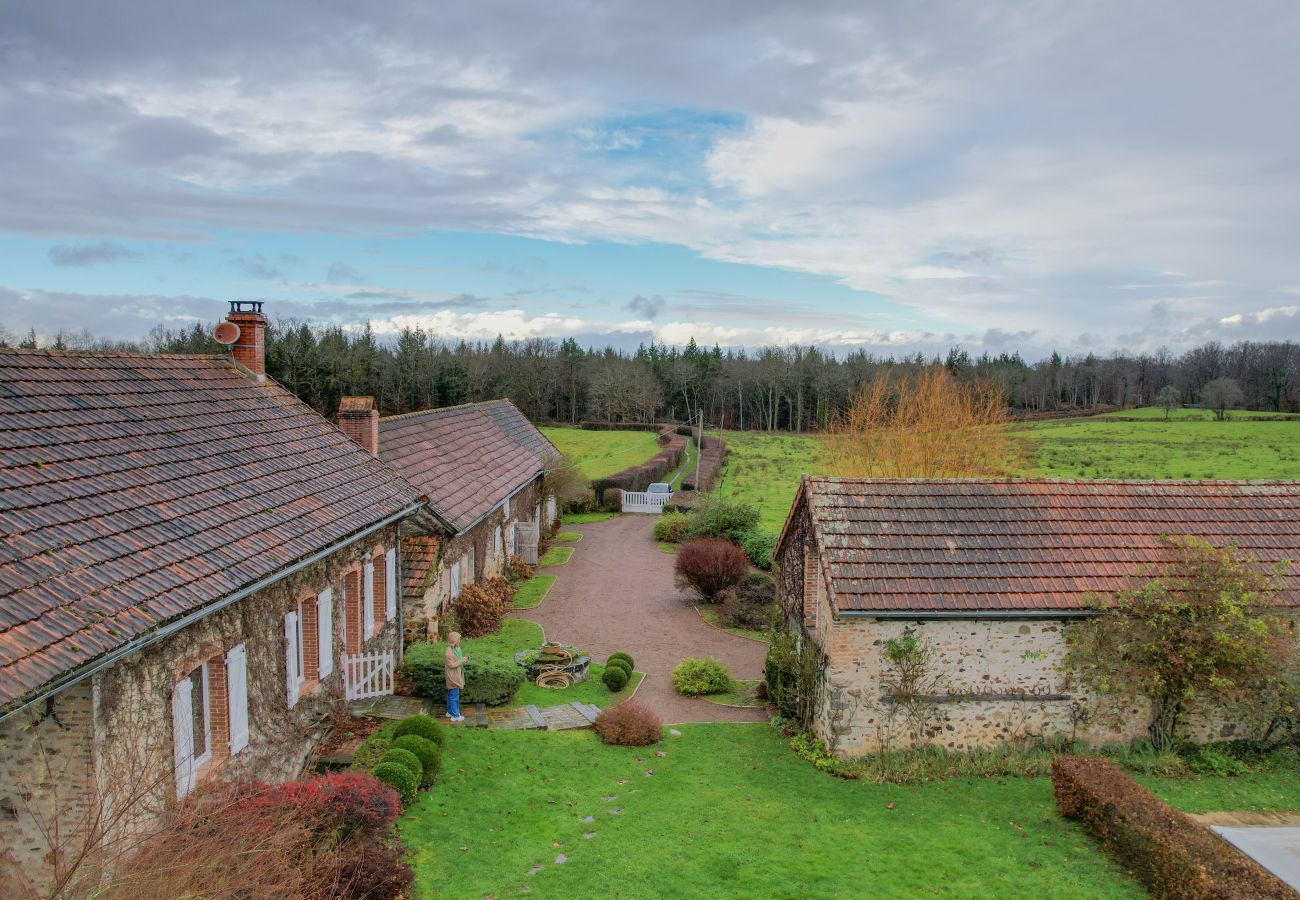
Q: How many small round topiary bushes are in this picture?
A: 7